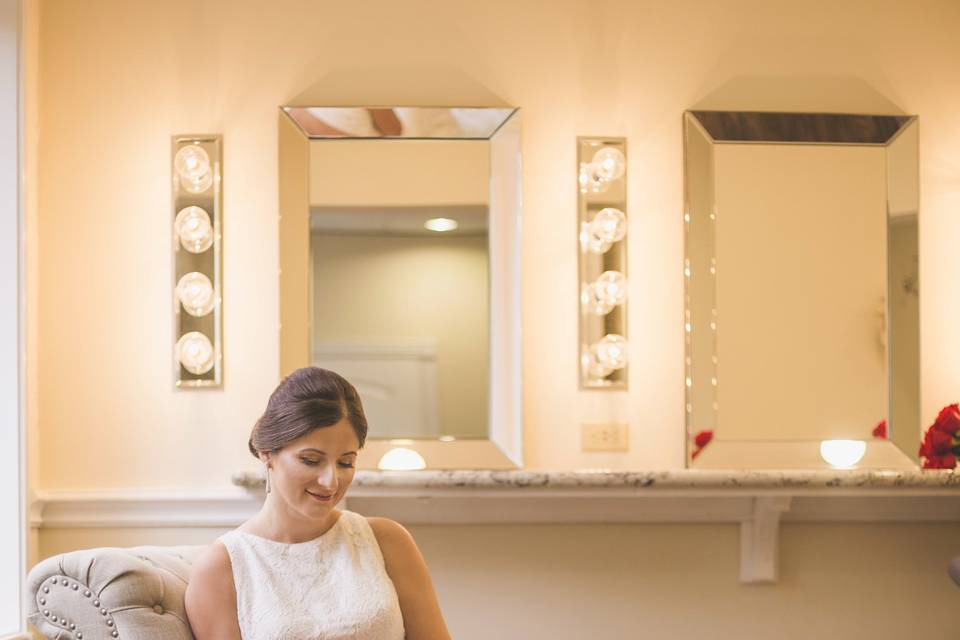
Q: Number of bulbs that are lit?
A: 8